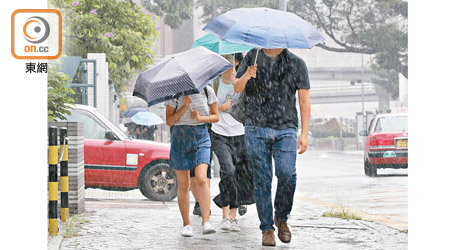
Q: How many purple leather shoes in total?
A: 0